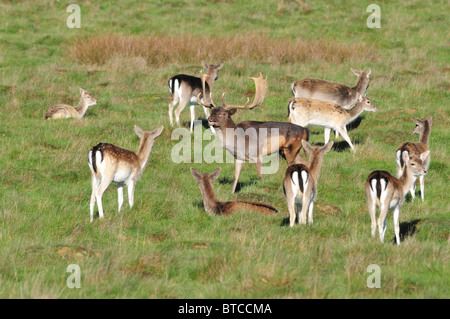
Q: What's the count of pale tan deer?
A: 2